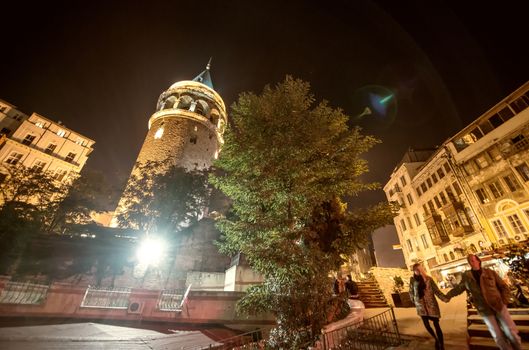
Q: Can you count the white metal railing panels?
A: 3